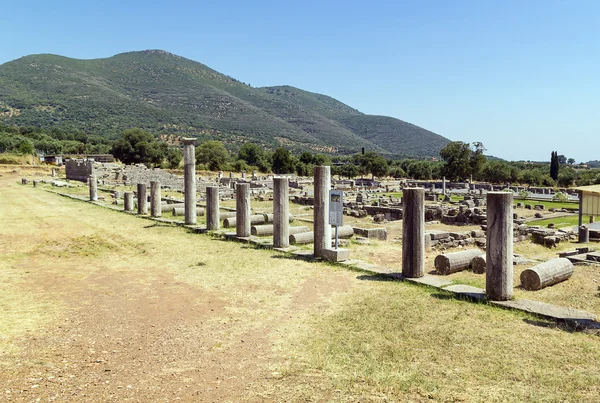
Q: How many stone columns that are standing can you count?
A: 11